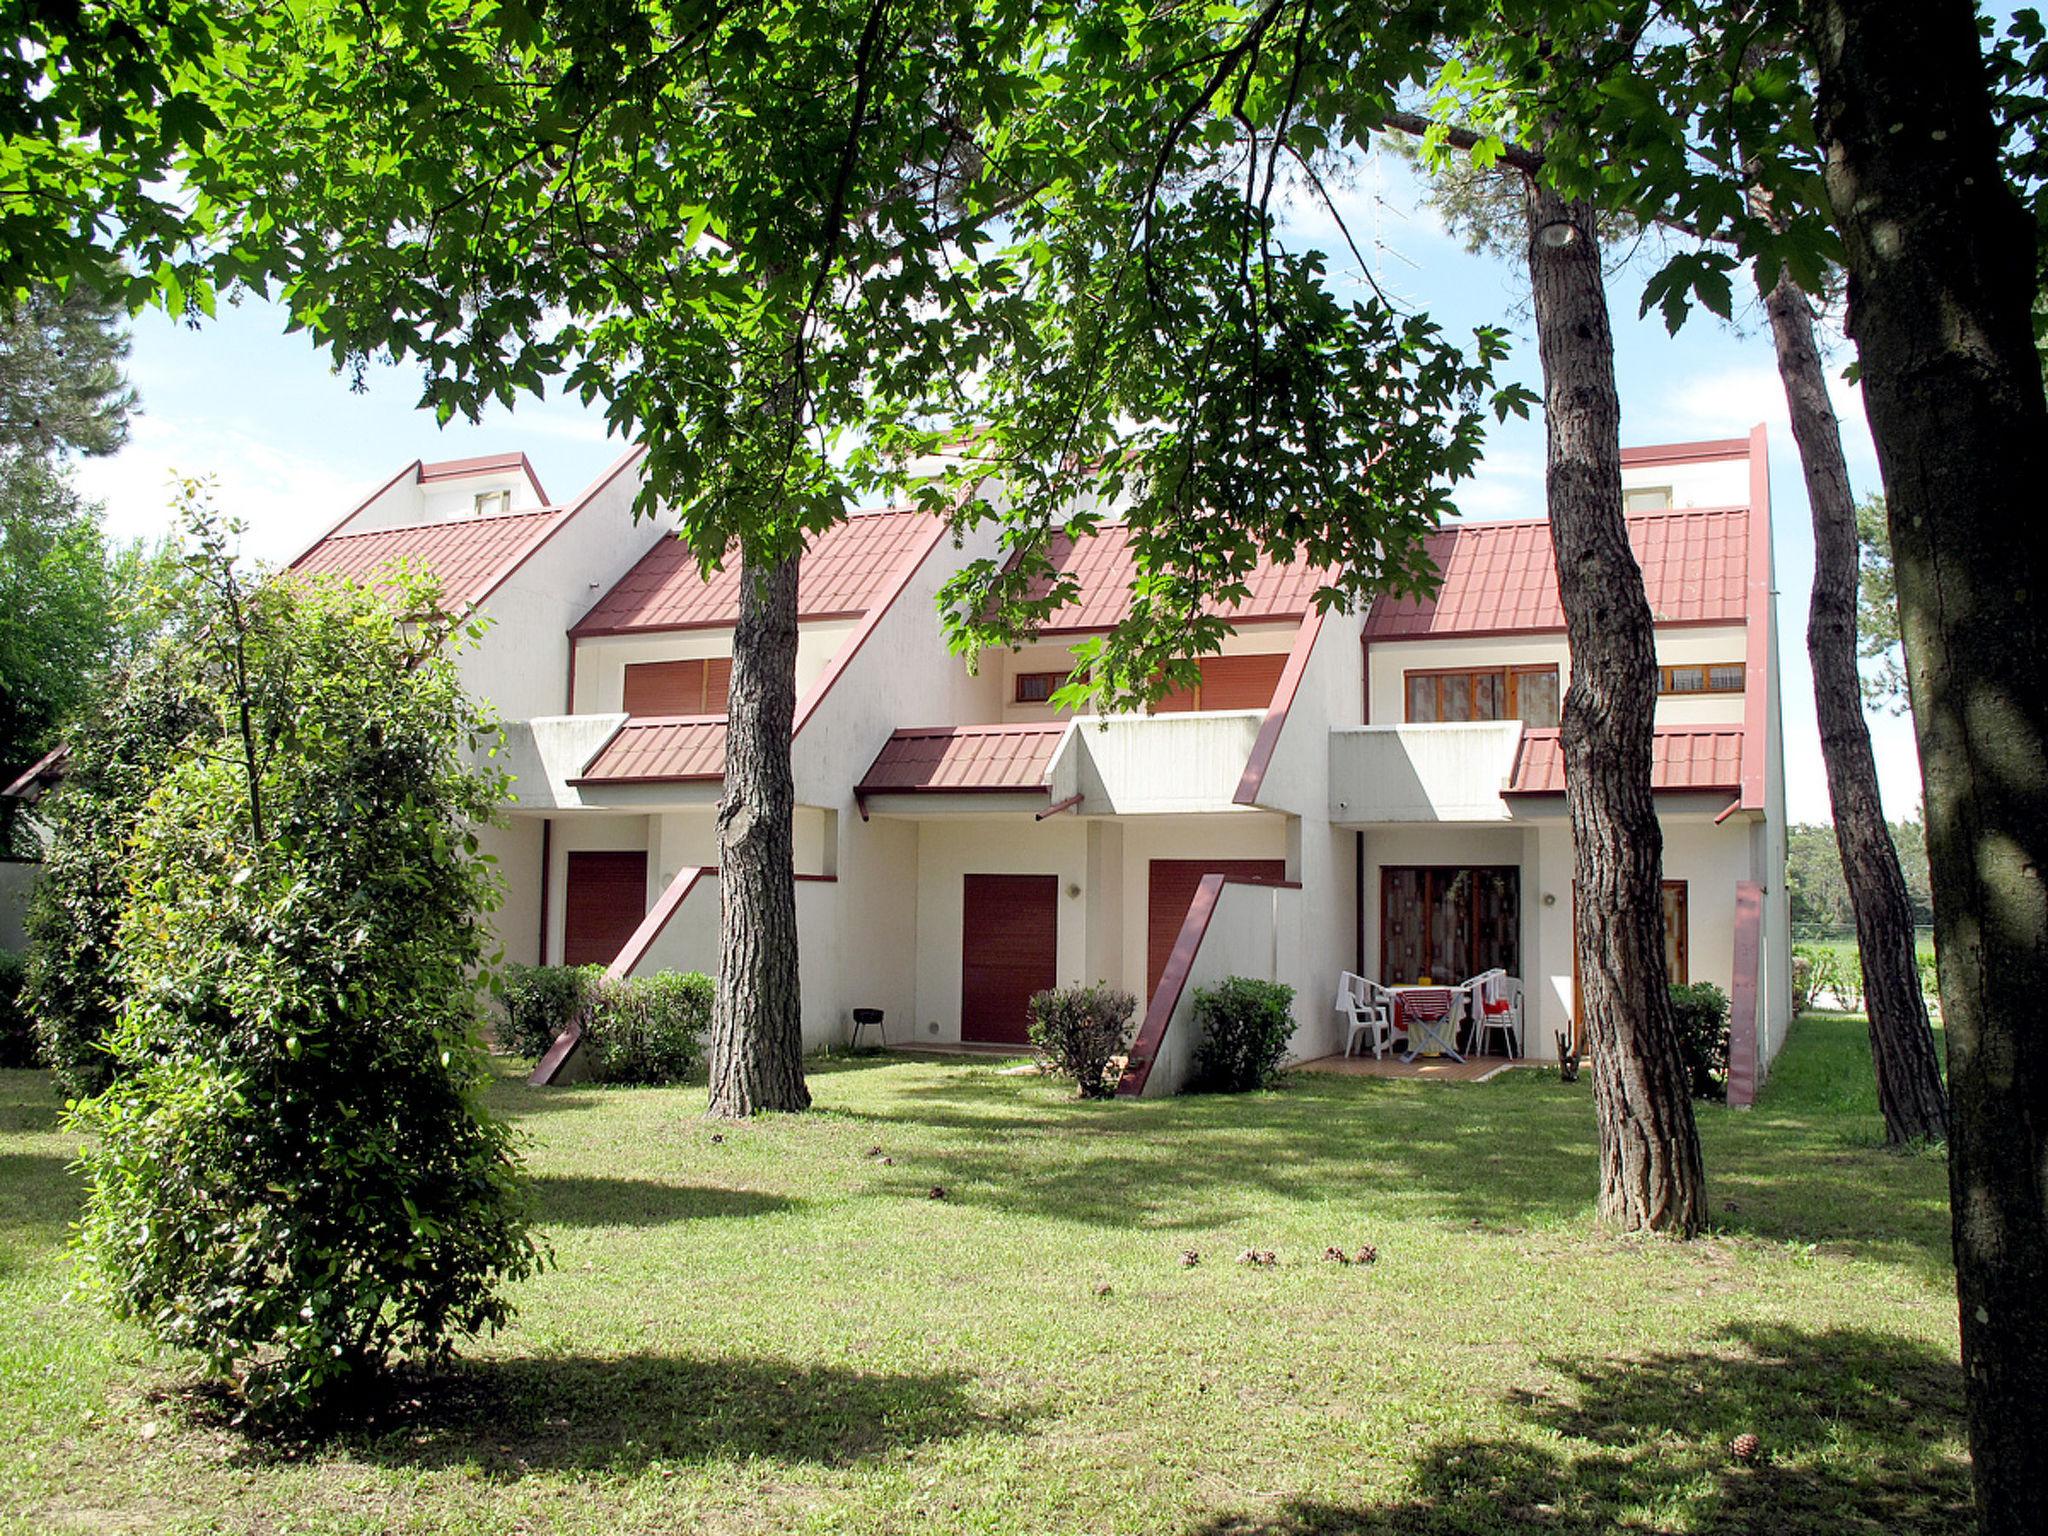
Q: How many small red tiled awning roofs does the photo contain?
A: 3